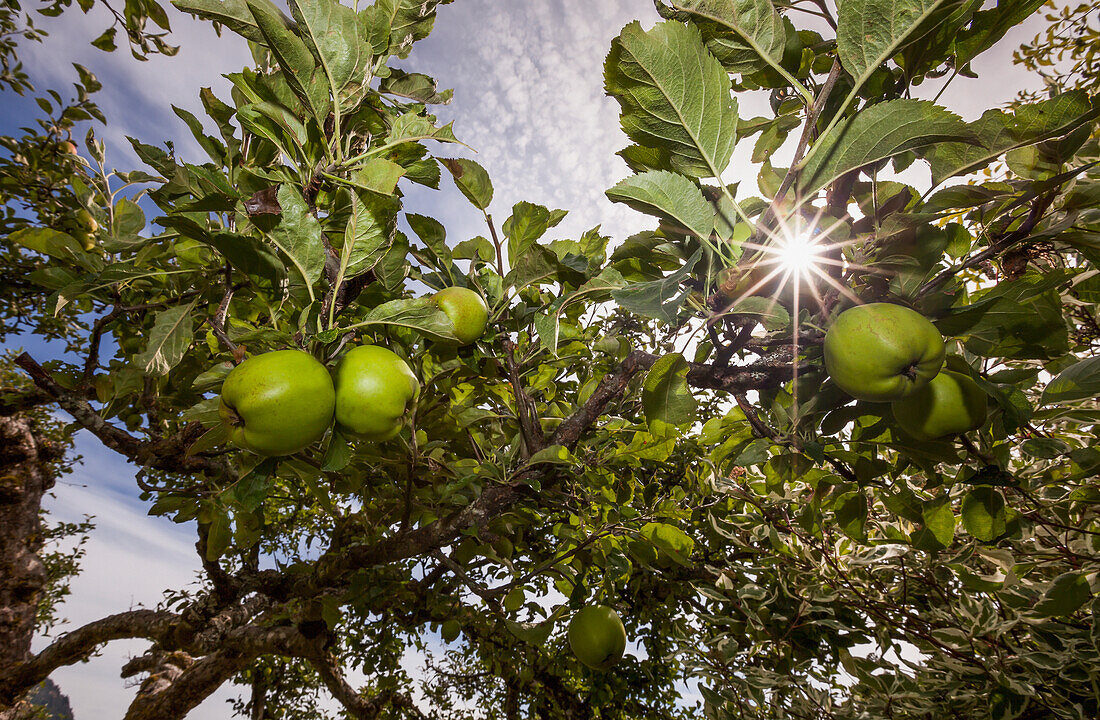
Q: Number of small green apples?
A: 6